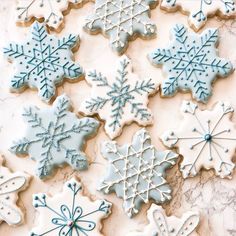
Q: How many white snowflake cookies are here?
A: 7